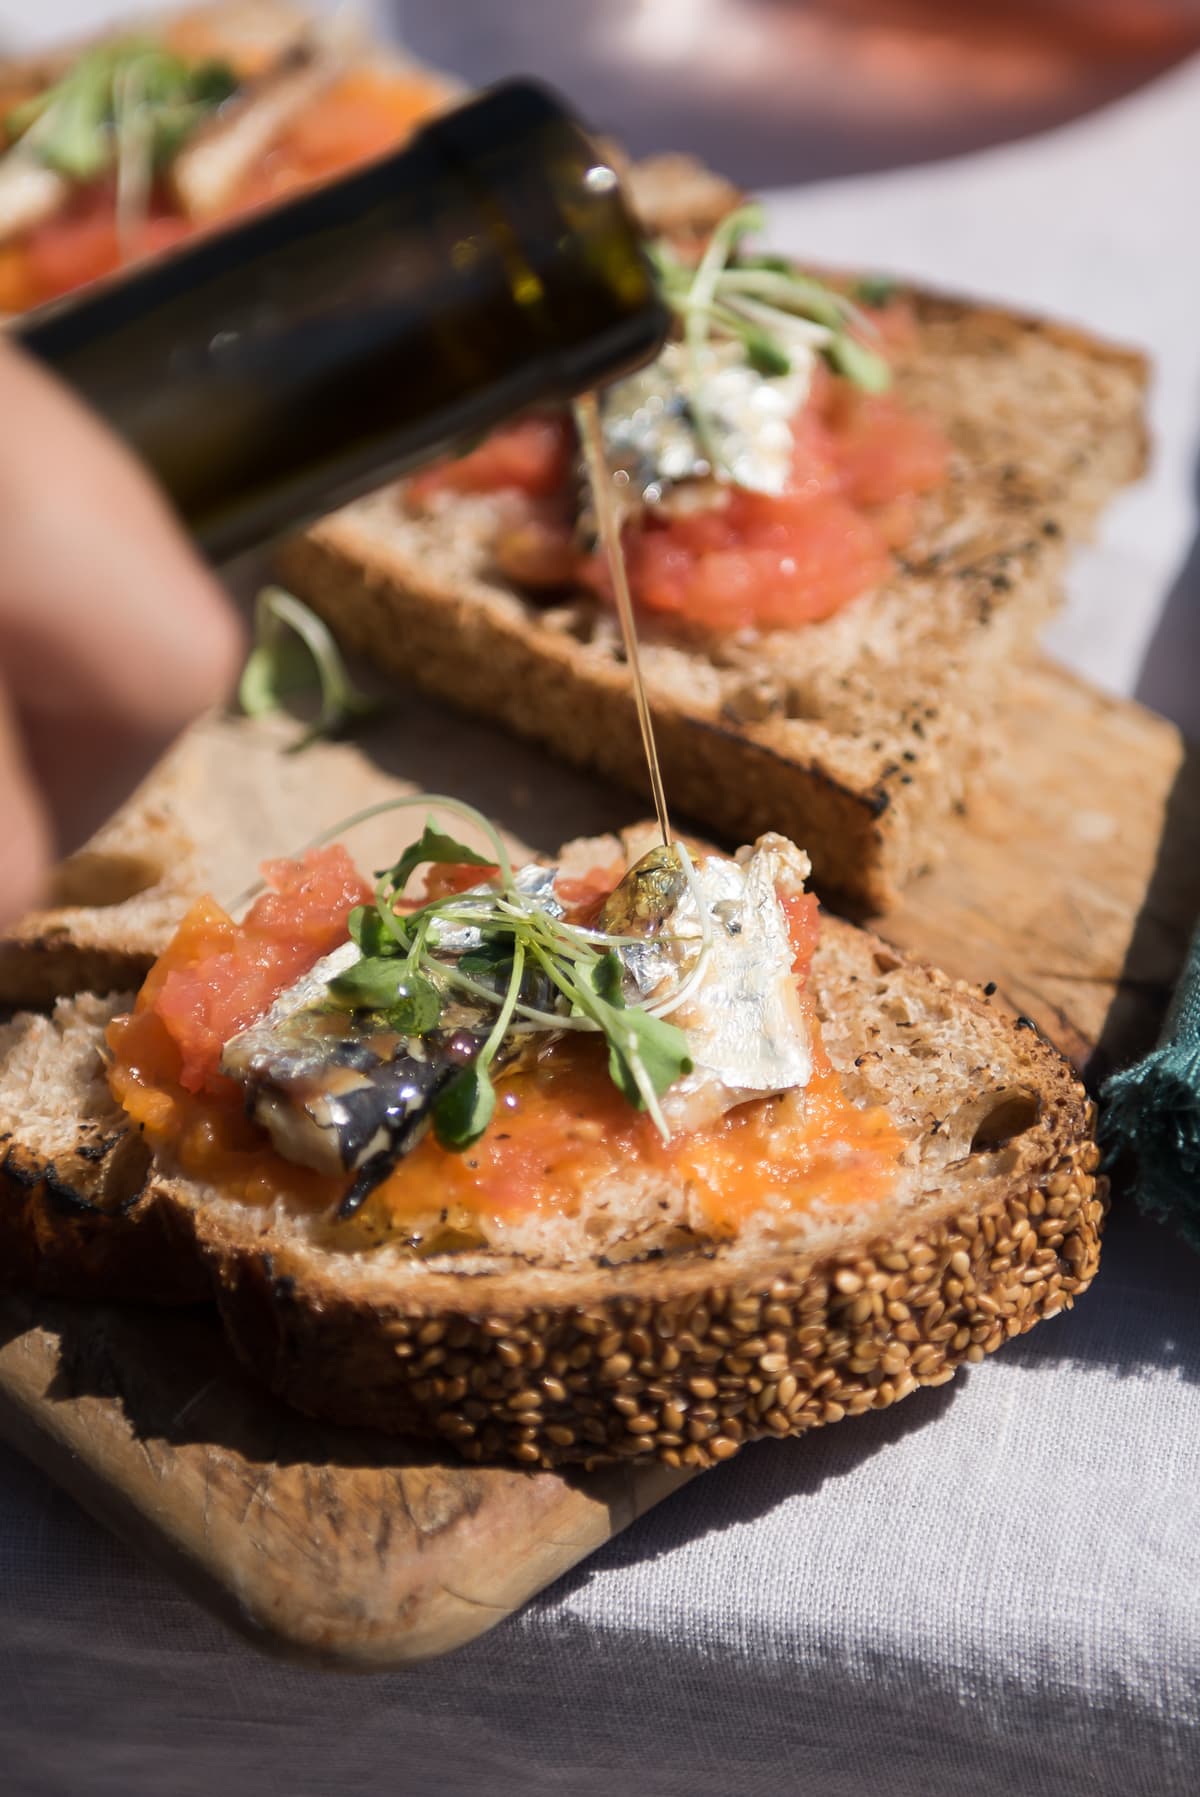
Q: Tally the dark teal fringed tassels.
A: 1